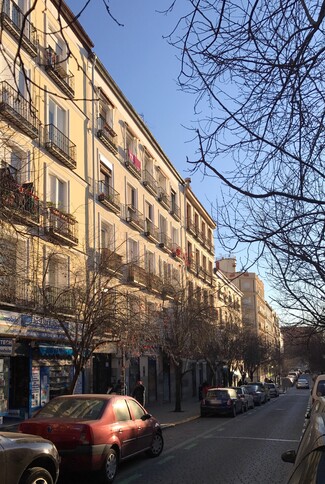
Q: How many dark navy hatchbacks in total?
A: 1